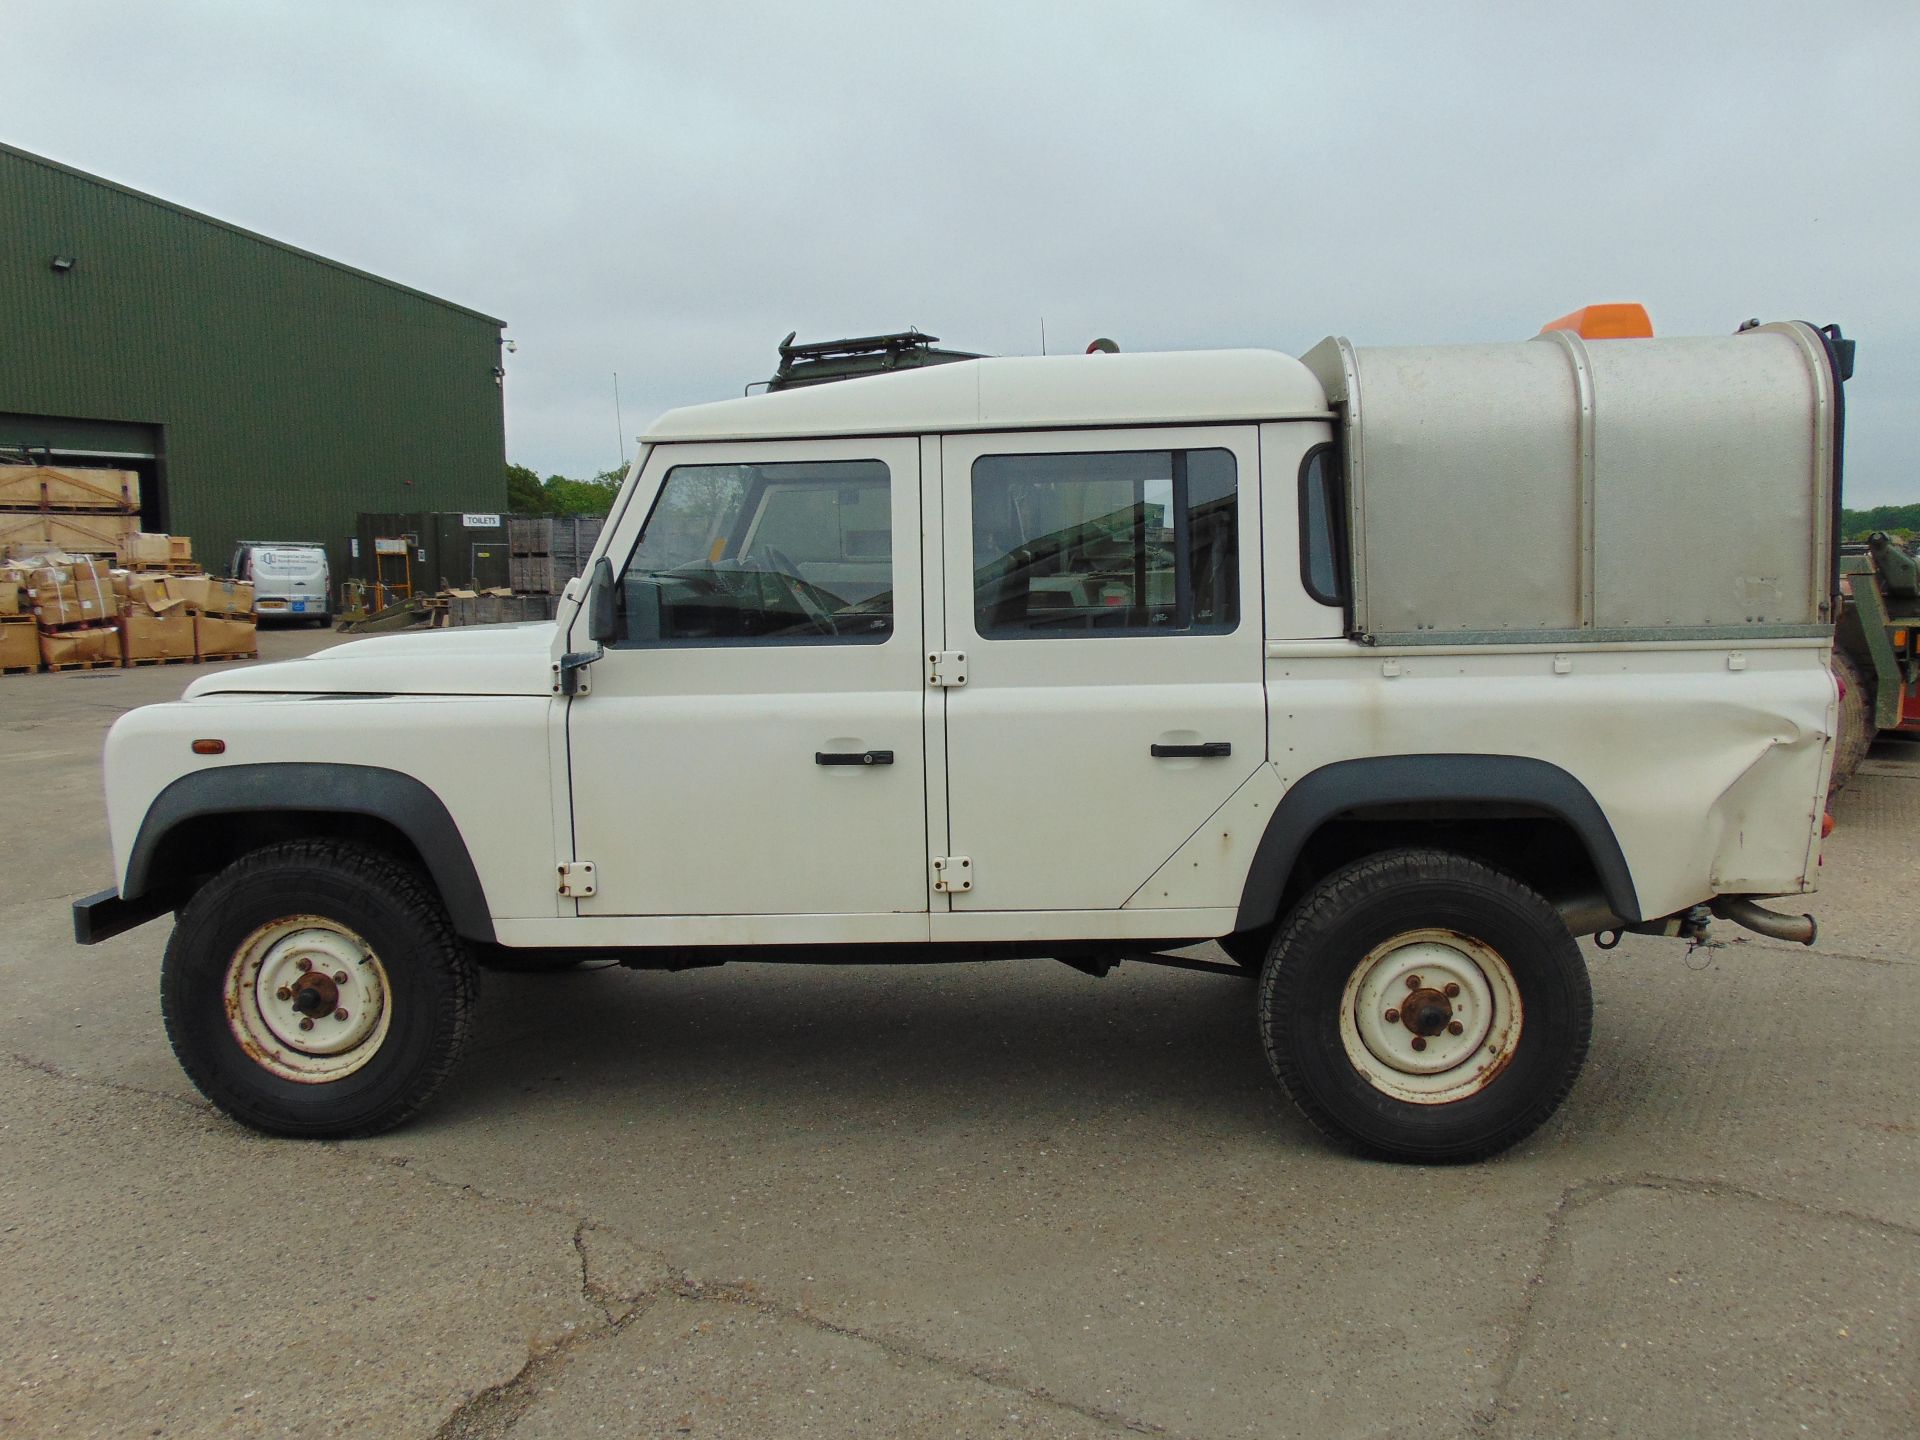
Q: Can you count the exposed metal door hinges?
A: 4